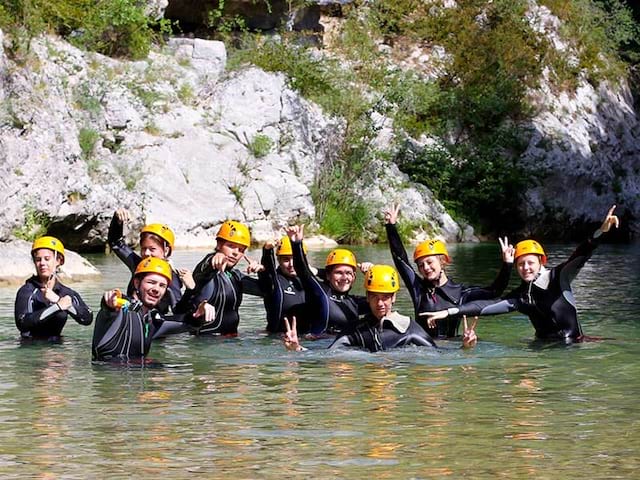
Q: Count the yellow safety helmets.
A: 9